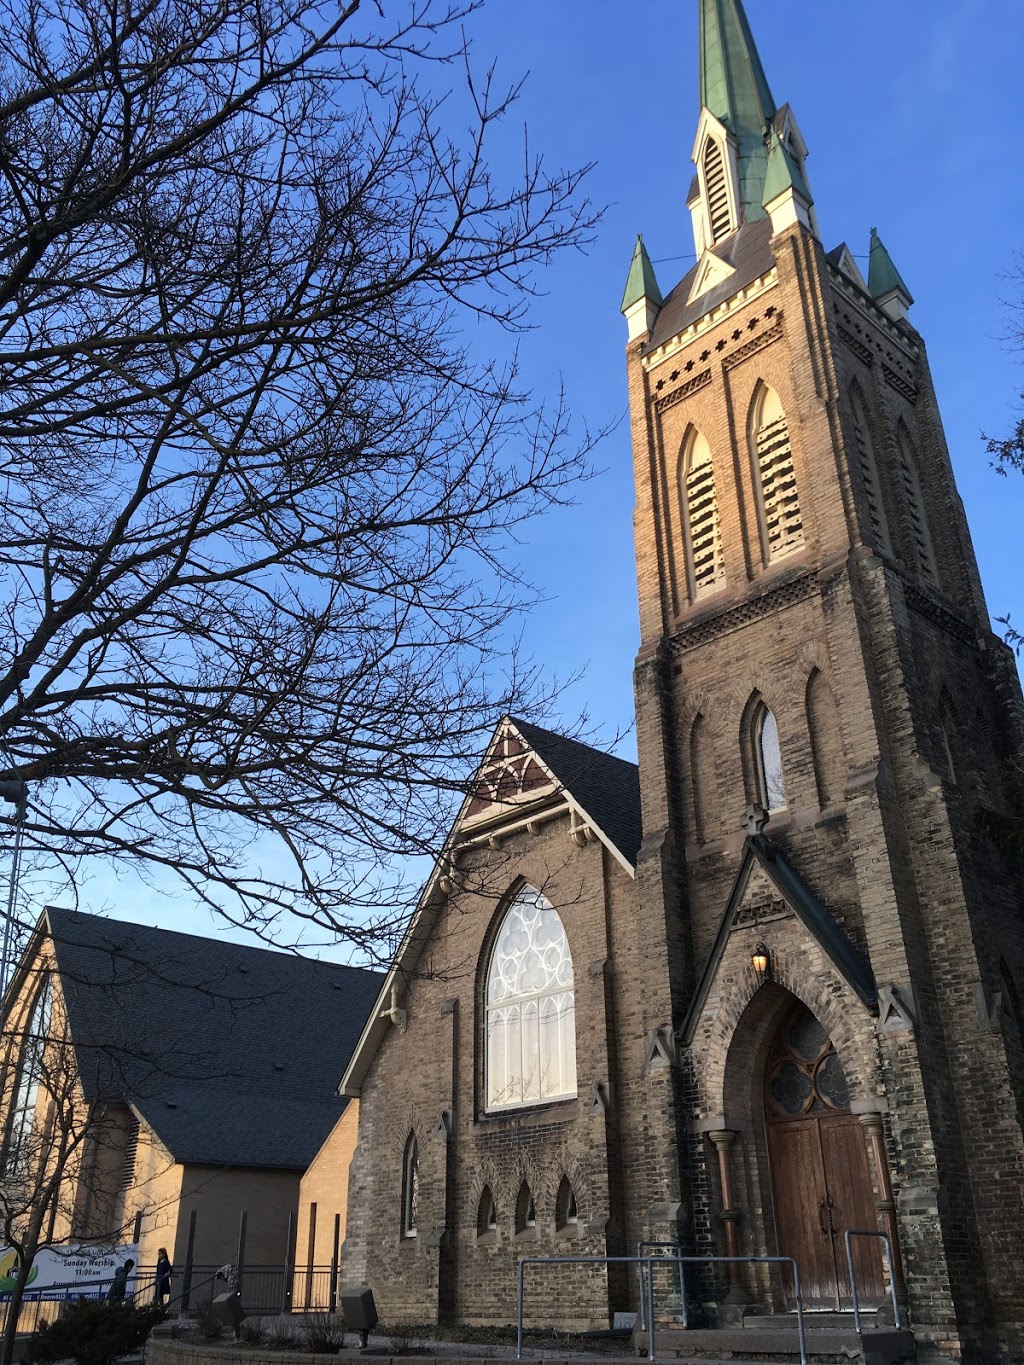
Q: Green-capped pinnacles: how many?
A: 3